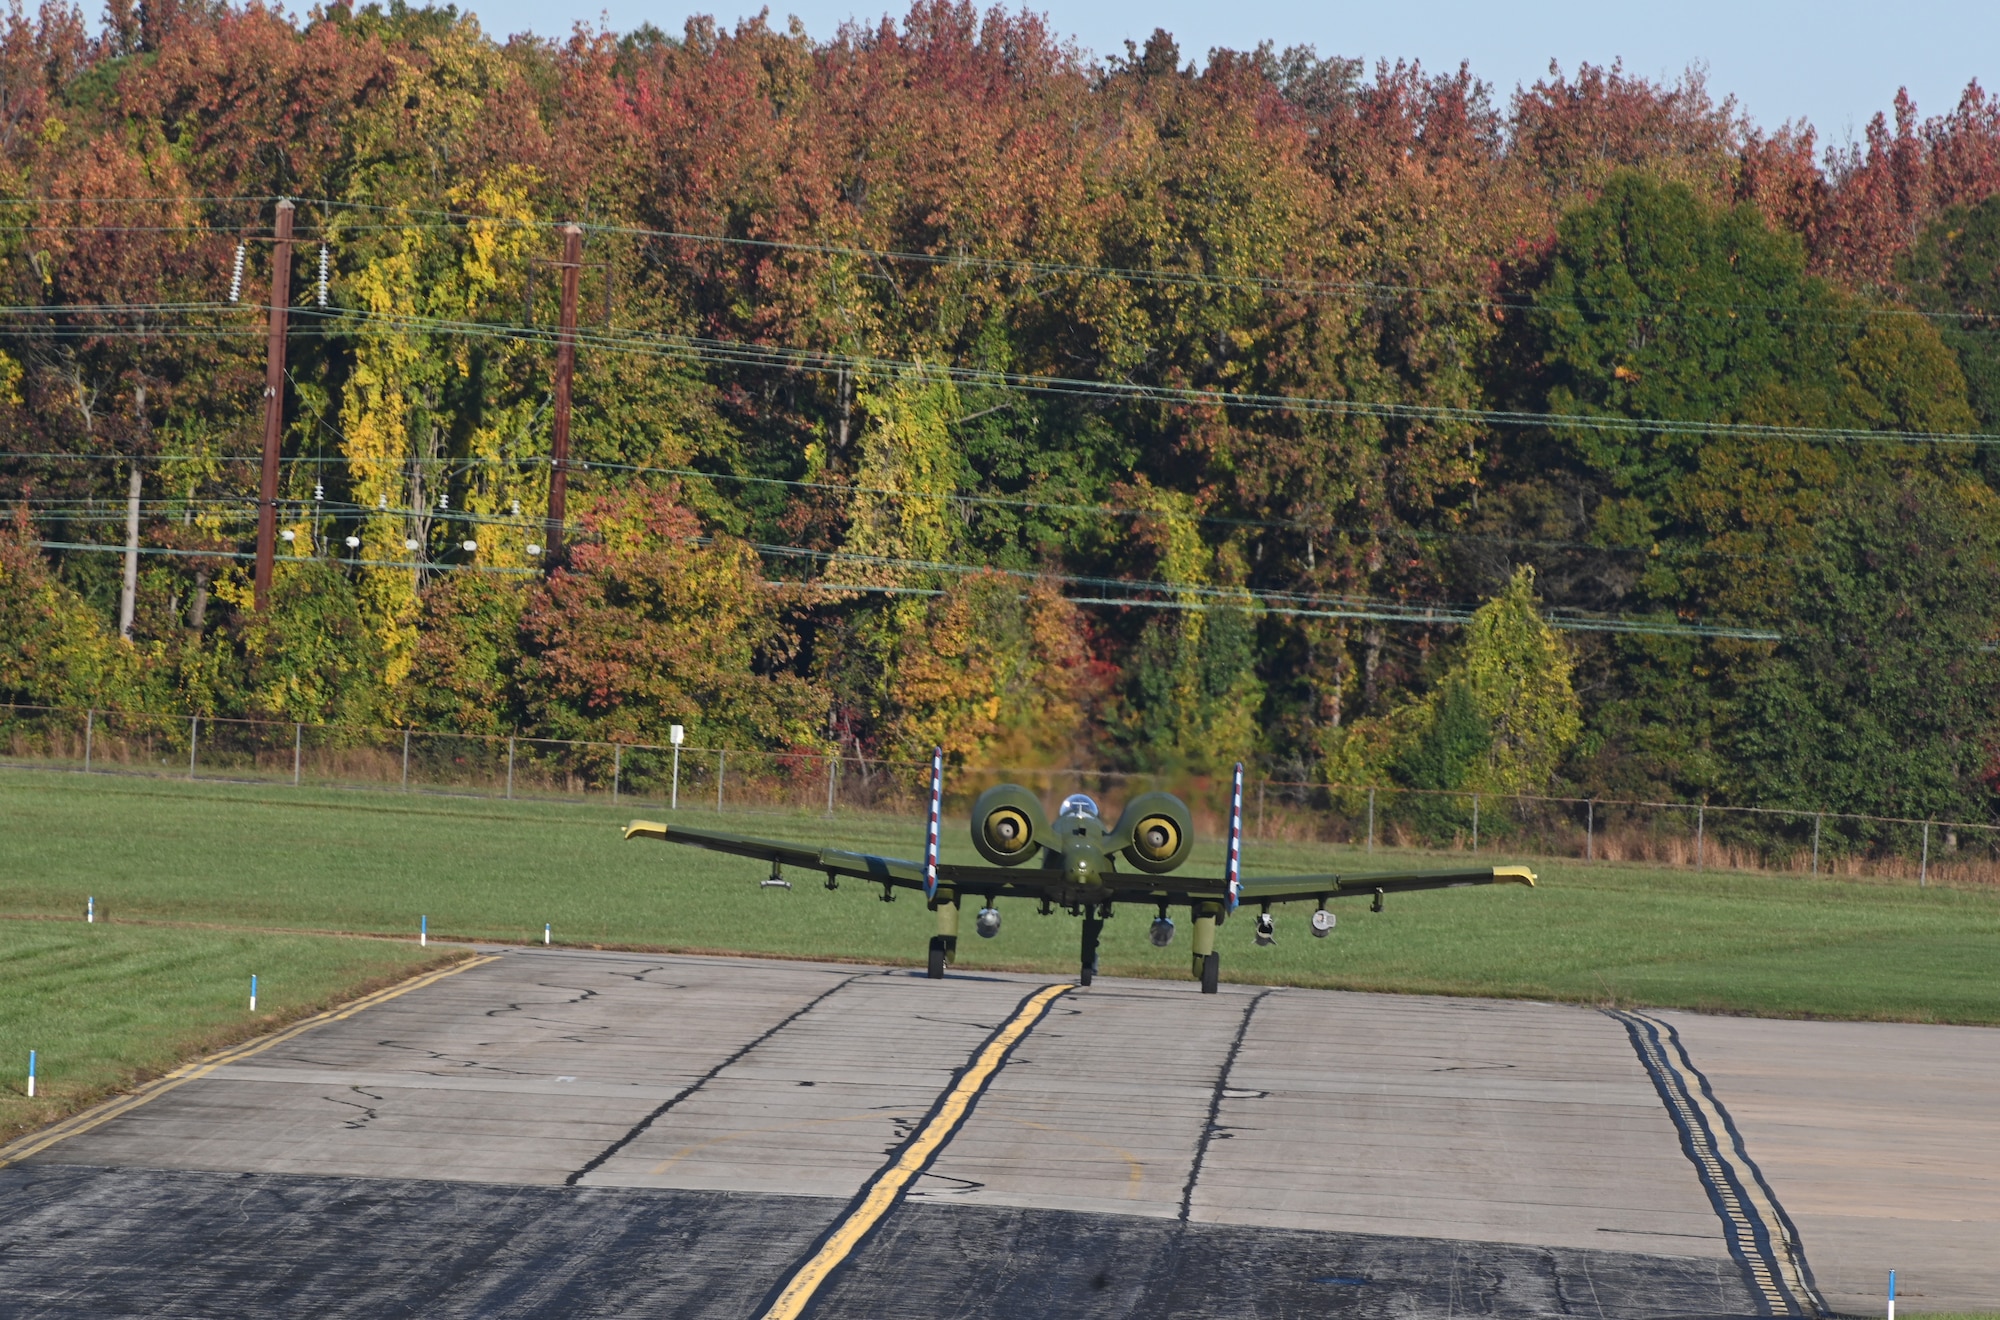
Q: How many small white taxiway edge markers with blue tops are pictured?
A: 6